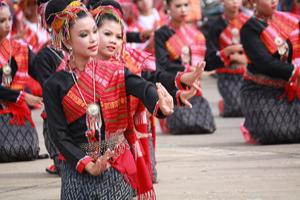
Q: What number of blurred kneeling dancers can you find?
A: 4